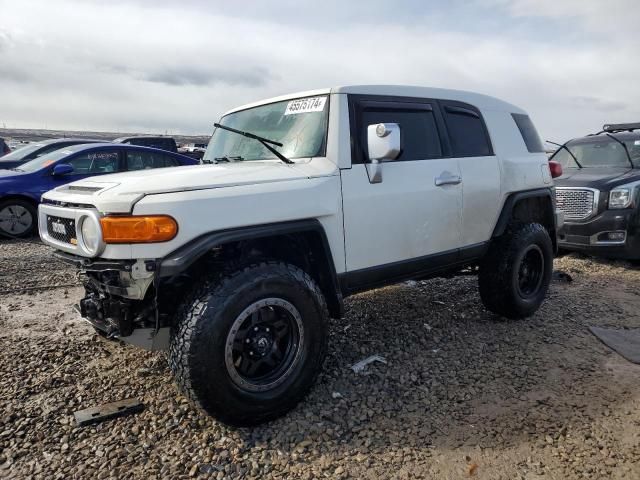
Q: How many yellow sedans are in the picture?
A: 0